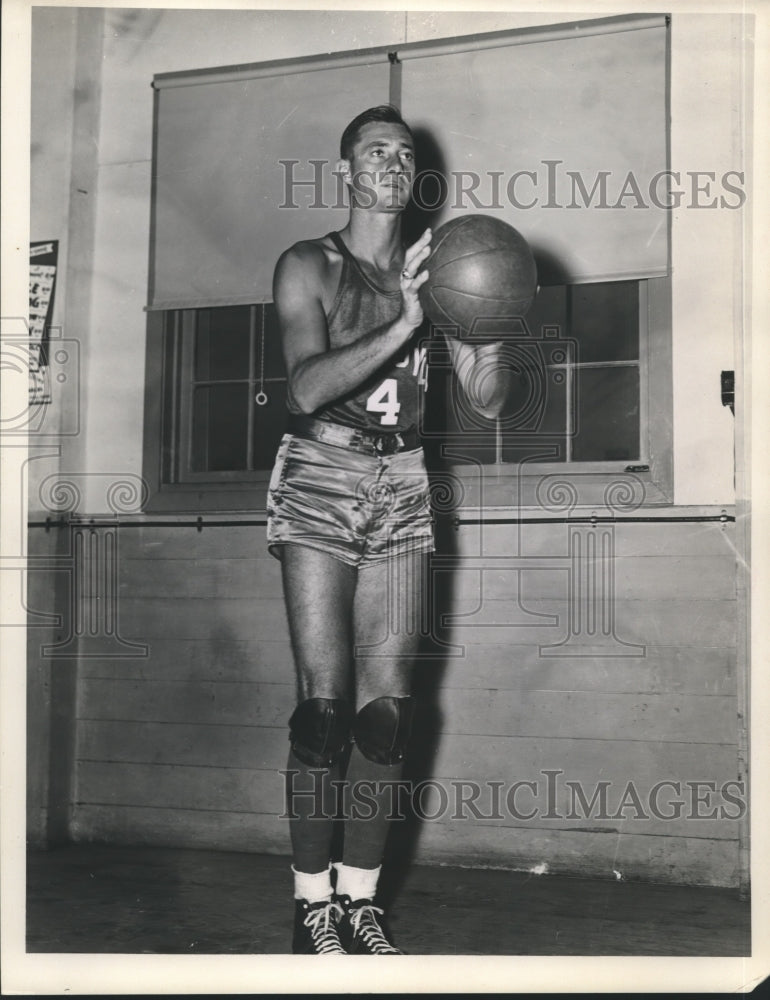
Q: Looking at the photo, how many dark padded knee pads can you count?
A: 2